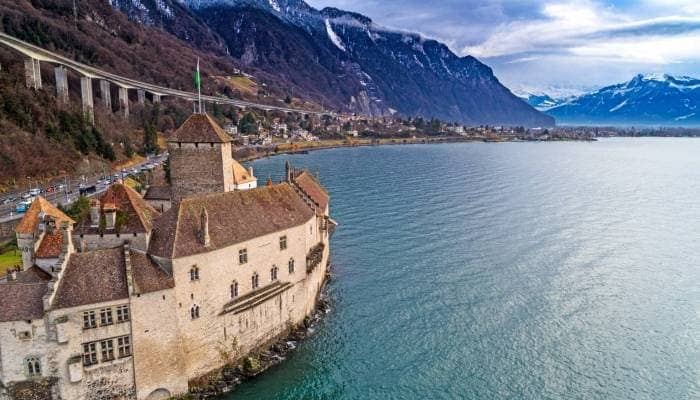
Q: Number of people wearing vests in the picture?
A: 0